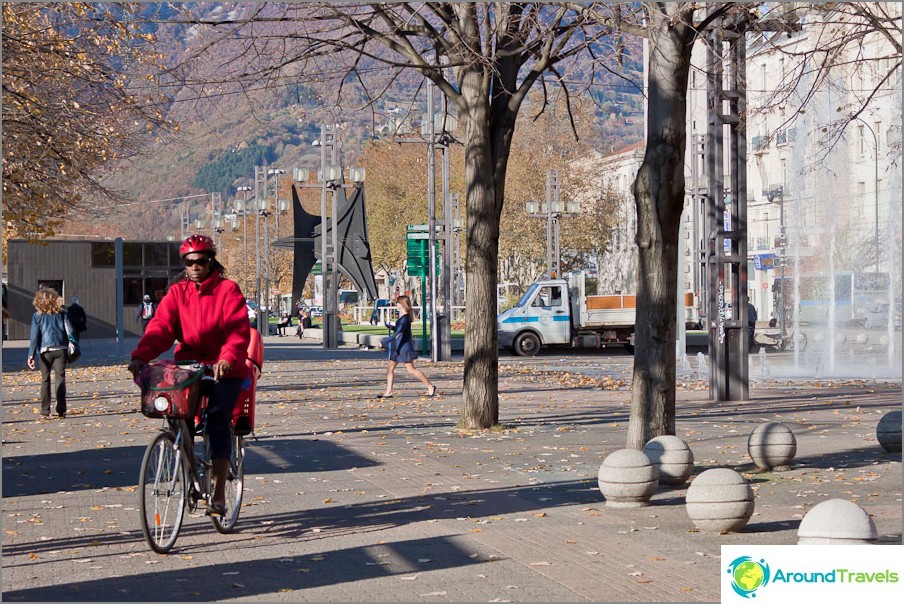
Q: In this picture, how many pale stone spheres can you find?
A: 6